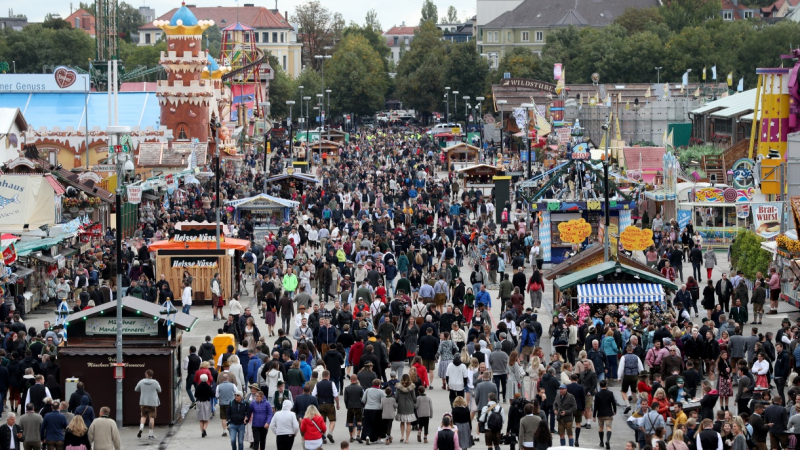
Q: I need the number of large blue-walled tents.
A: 1